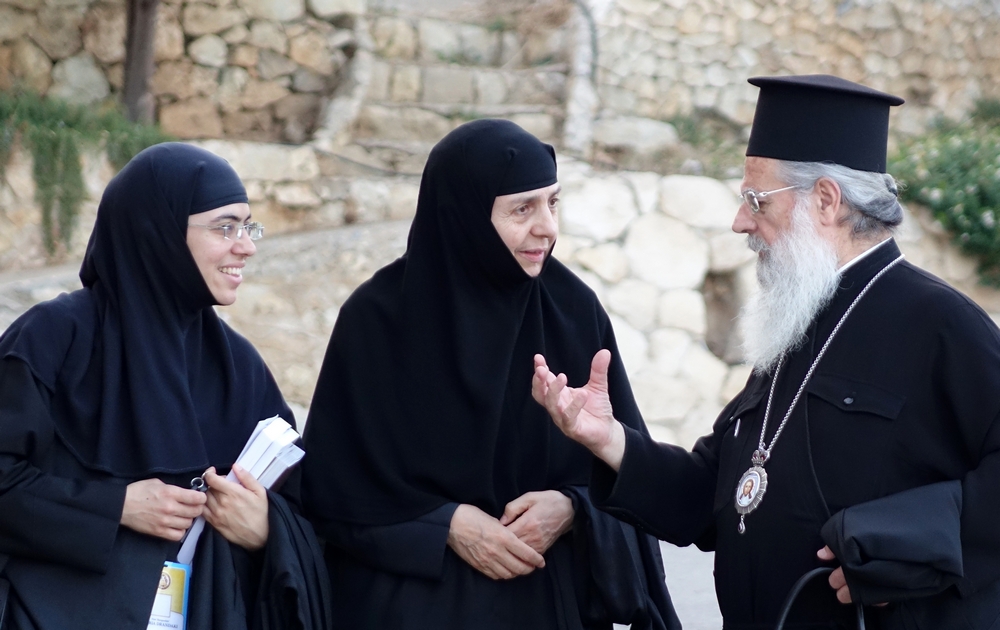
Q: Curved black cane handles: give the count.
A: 1